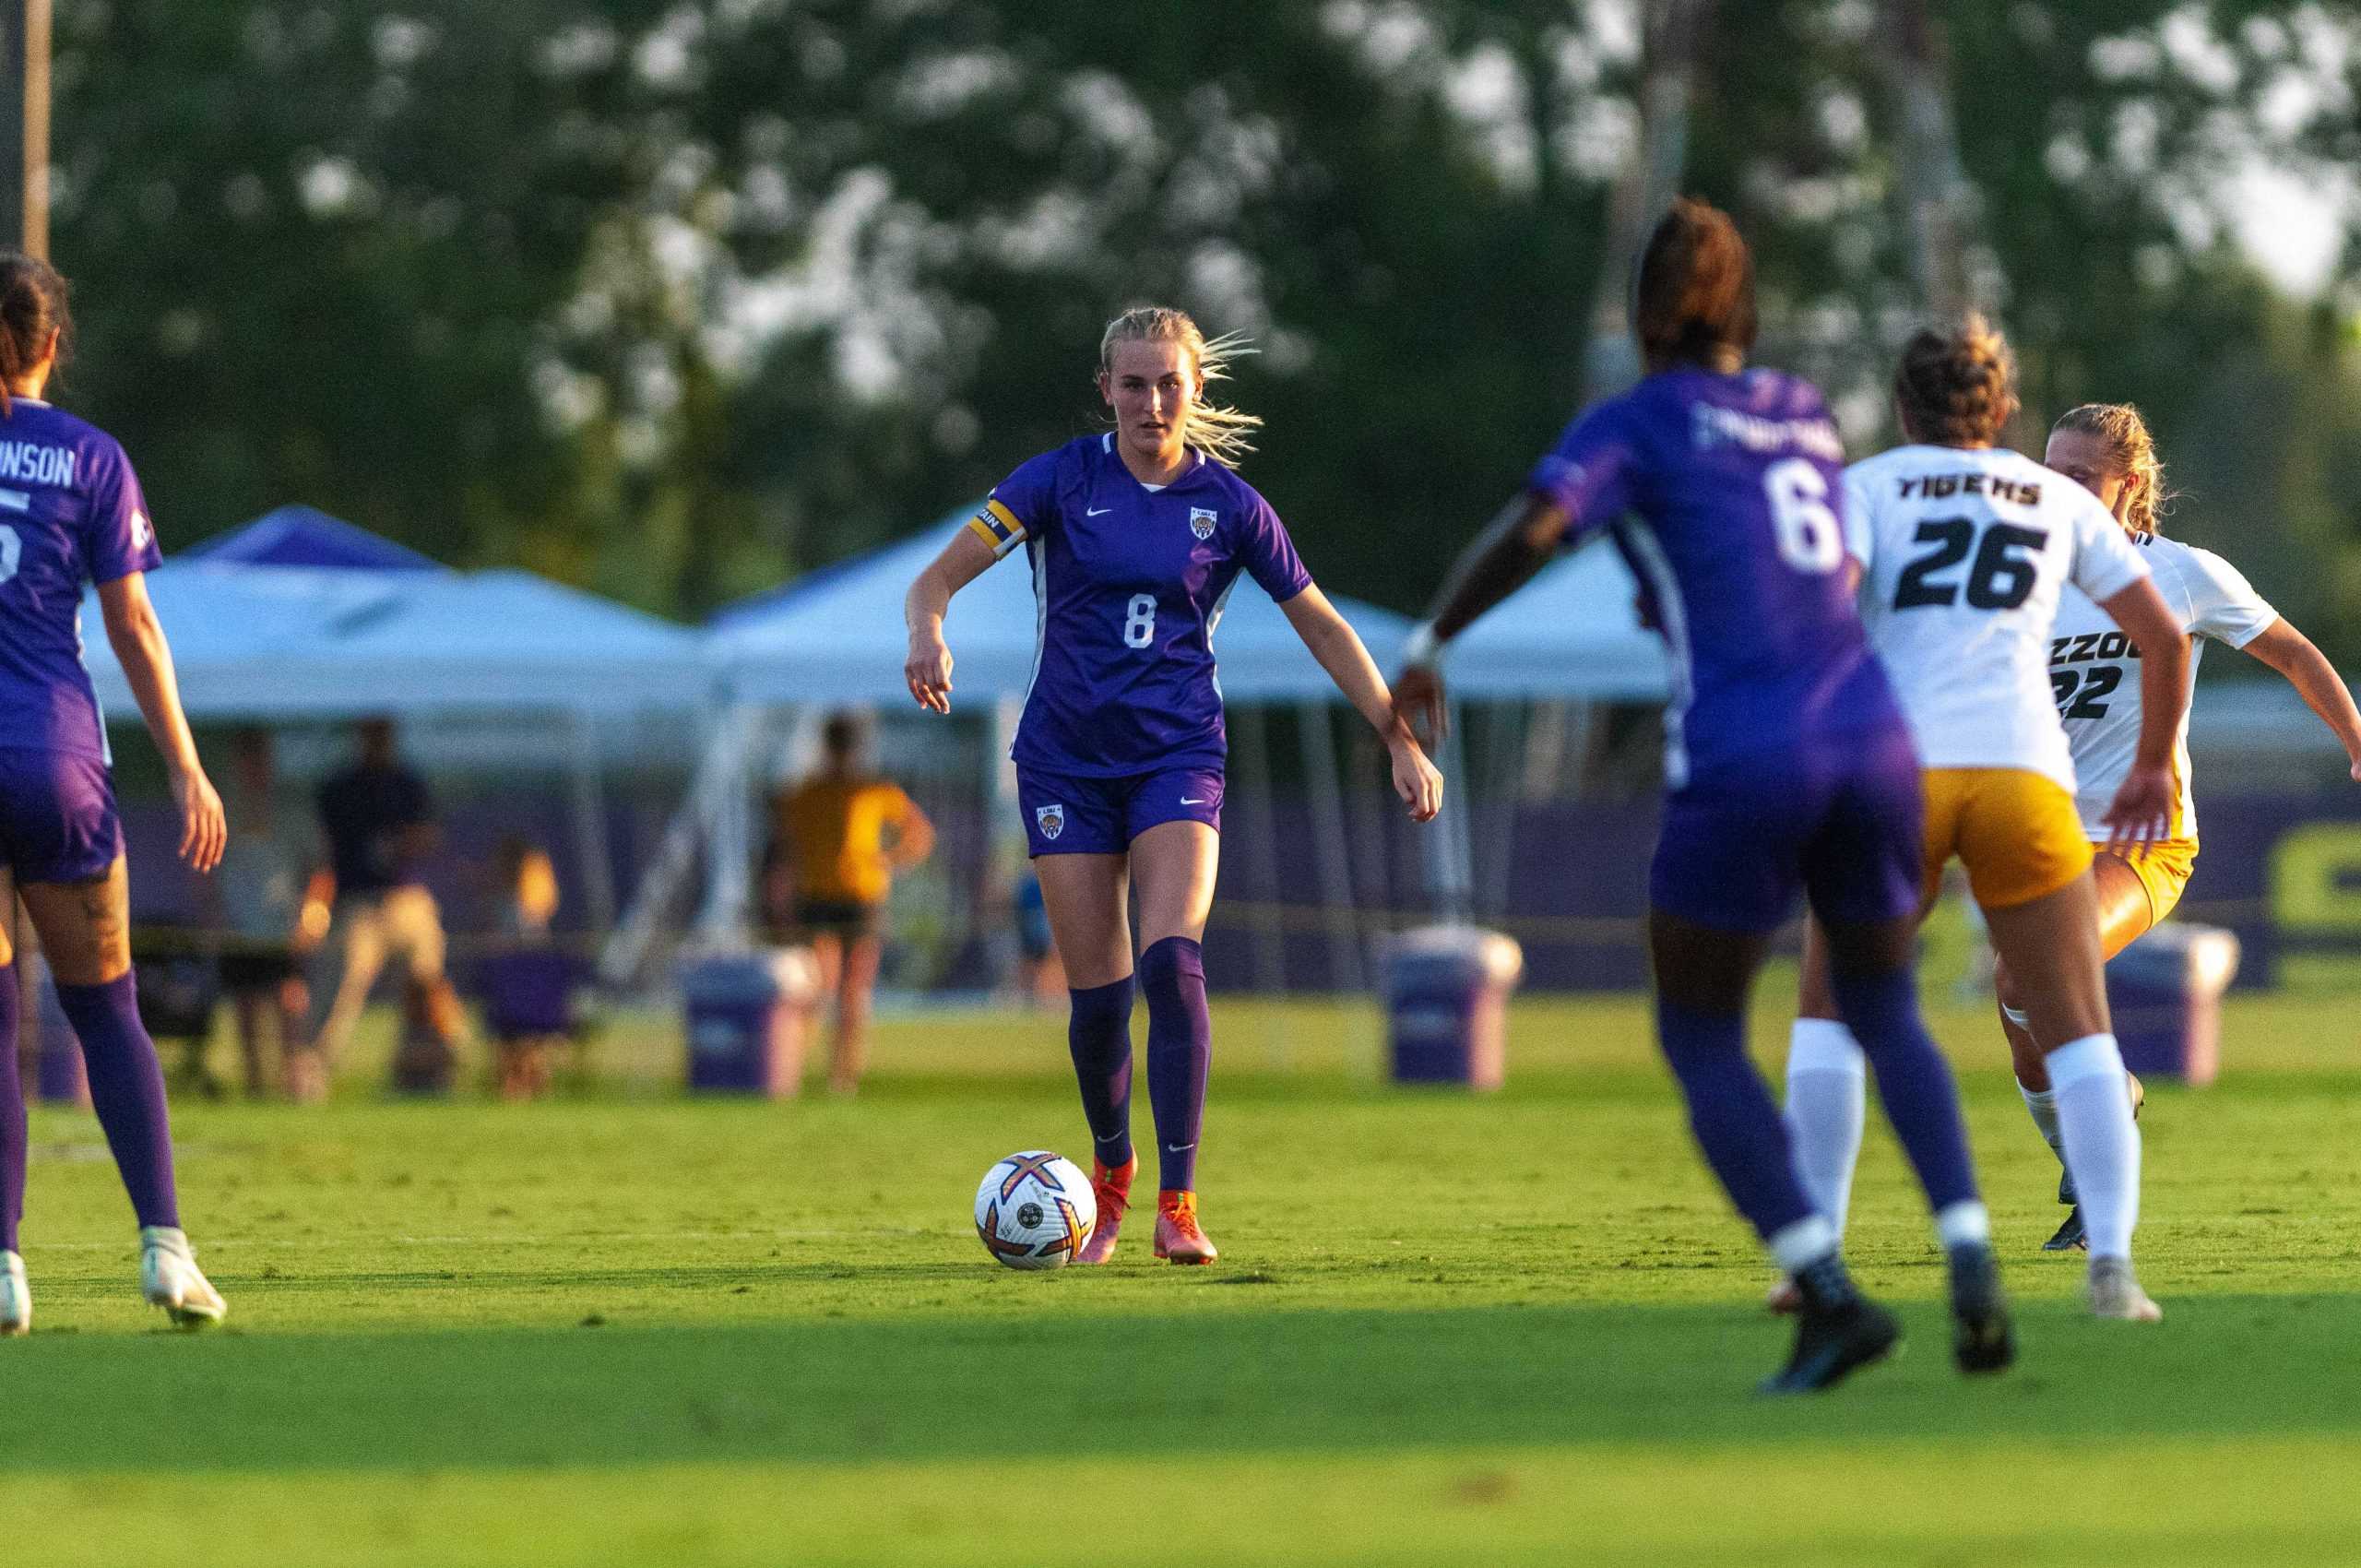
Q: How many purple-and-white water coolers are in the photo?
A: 3